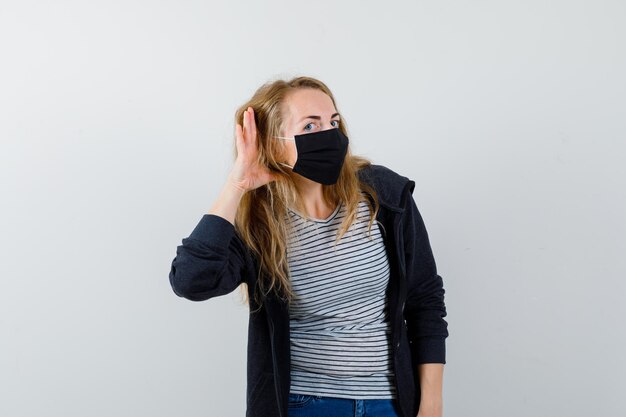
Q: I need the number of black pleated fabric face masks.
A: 1